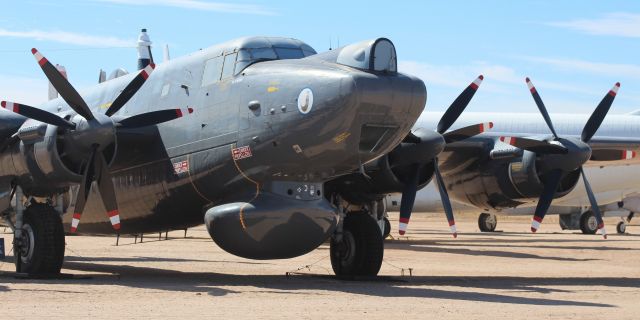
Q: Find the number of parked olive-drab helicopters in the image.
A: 0